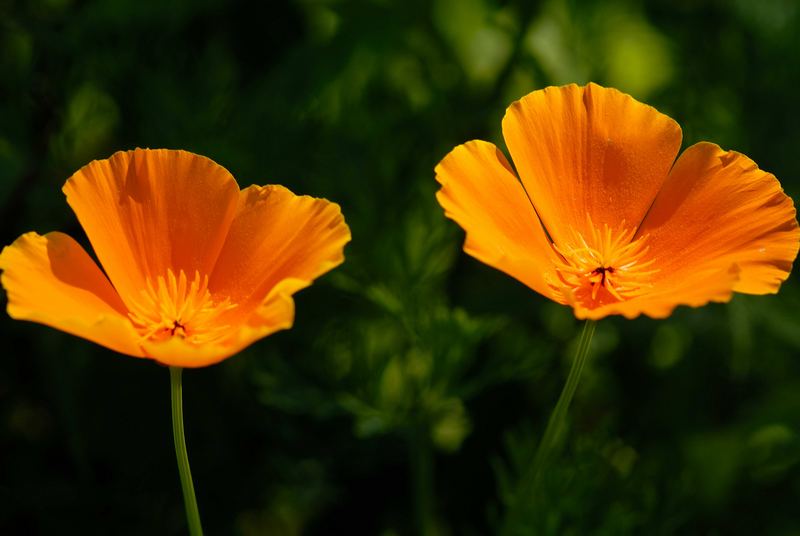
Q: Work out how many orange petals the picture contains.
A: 8